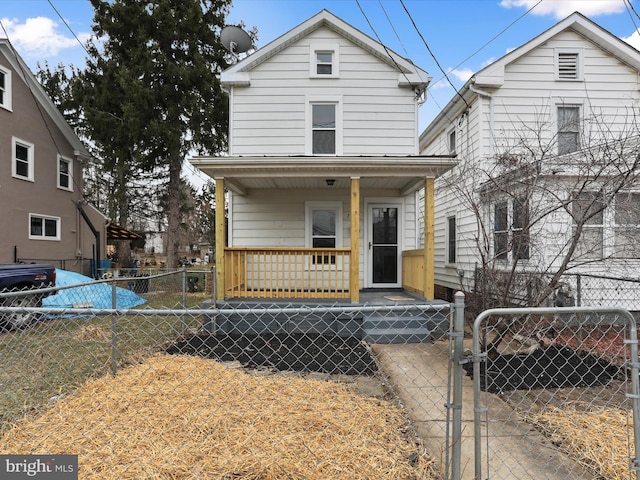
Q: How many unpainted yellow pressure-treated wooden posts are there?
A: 3